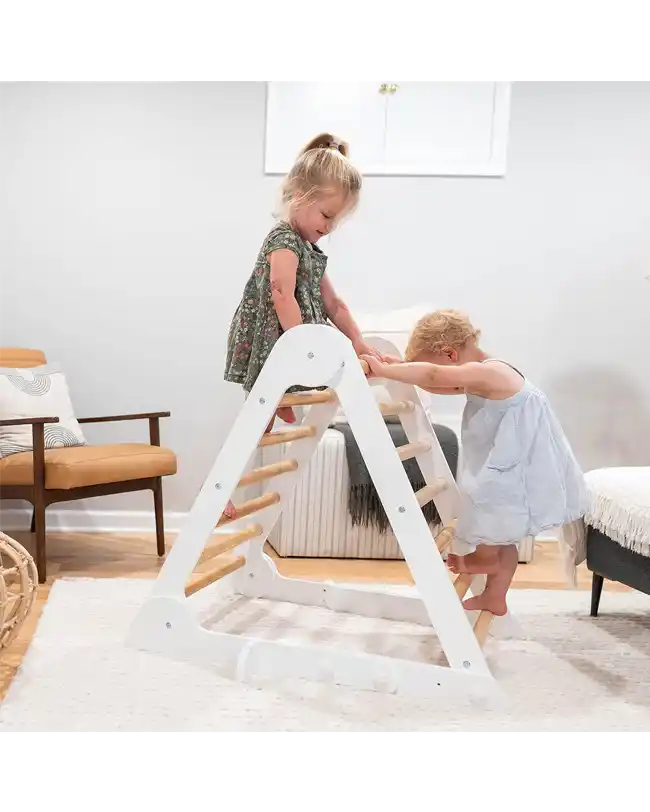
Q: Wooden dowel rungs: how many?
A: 13